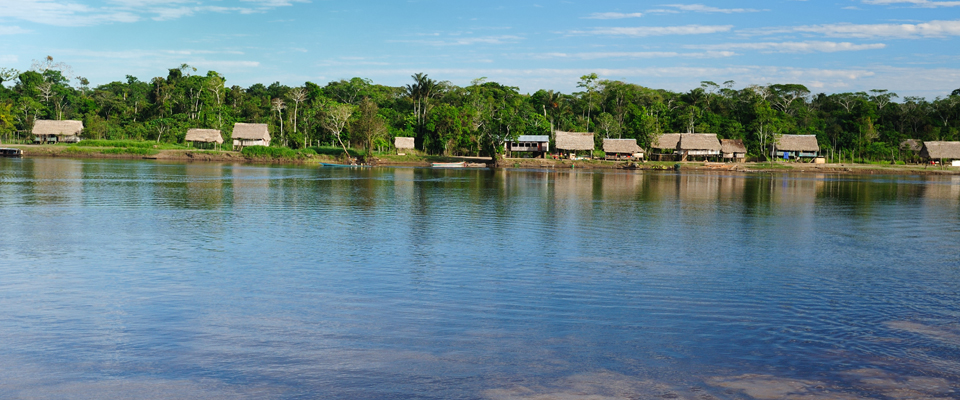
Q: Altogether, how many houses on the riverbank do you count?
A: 13